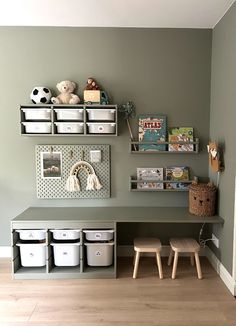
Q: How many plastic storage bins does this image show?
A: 12